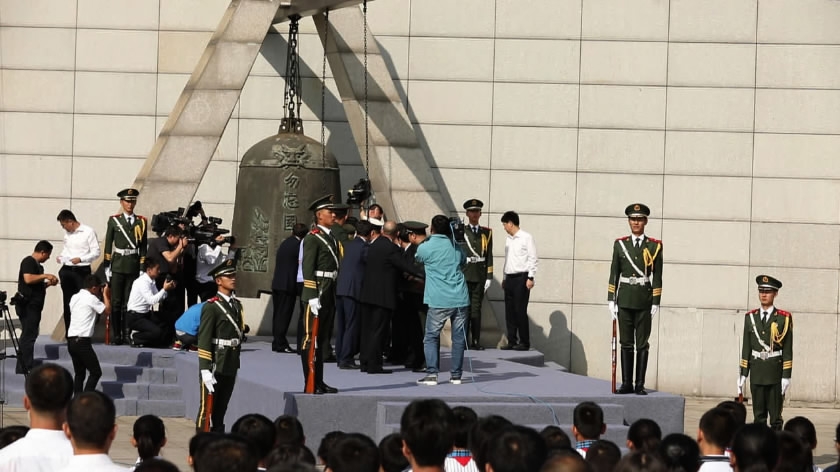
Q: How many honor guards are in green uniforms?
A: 6